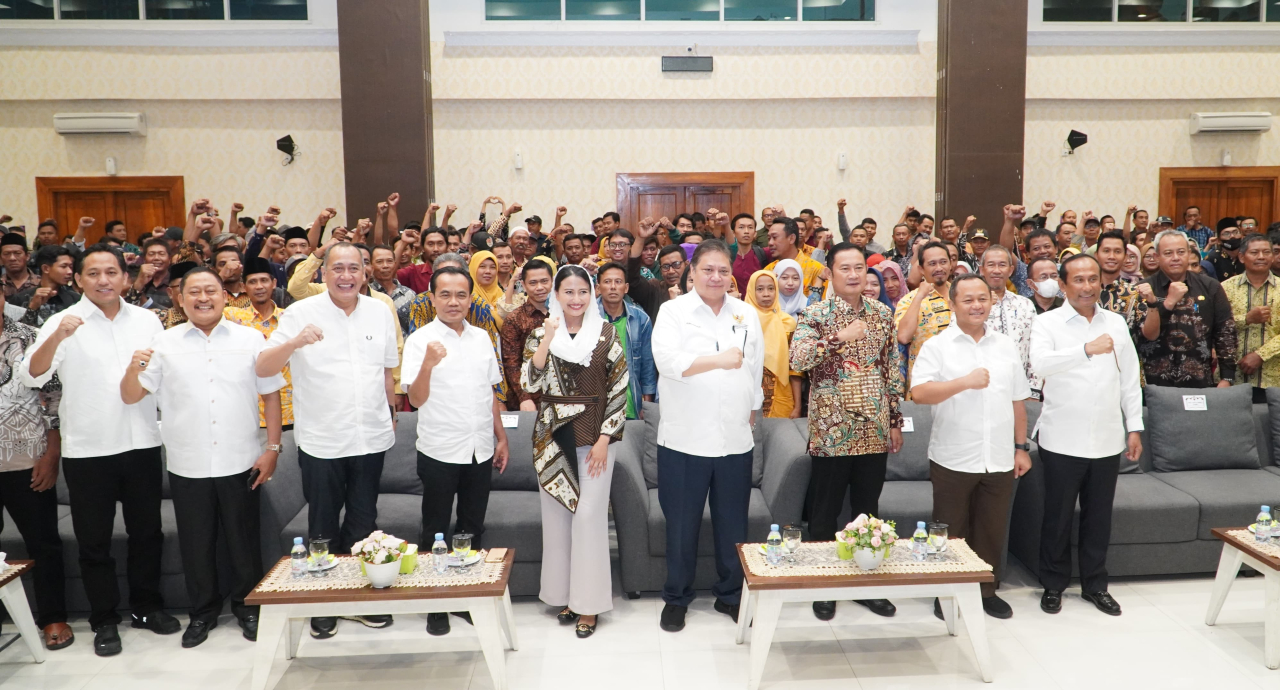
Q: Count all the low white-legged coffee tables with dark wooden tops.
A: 4